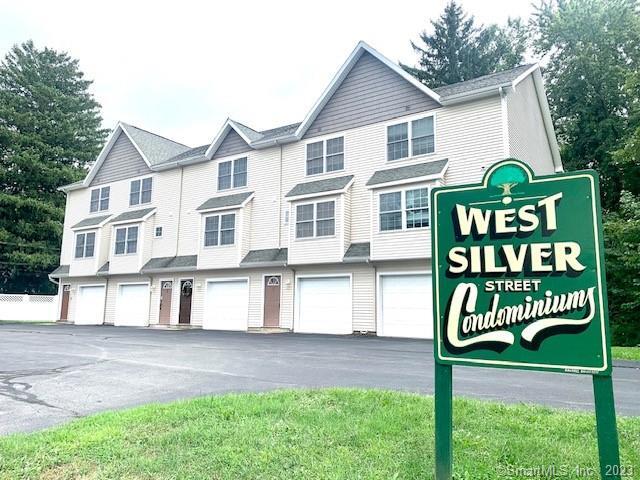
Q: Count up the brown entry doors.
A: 4